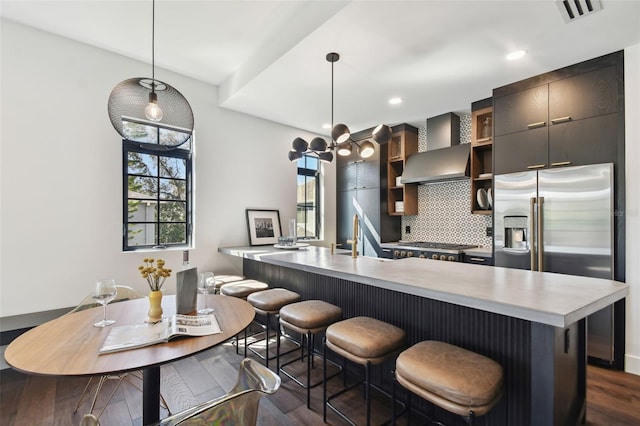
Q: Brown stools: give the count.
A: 6